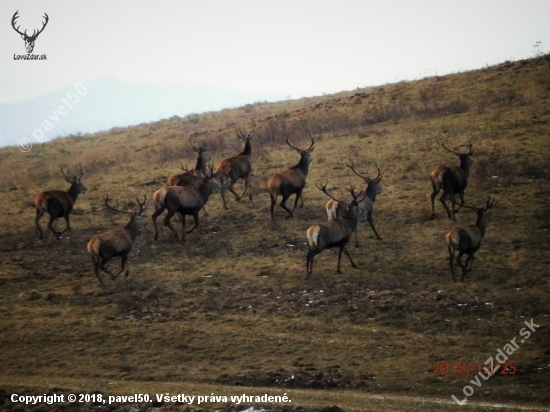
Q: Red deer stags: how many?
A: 10